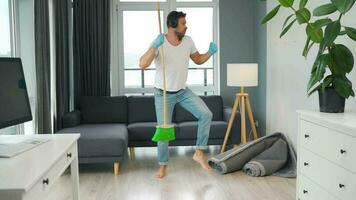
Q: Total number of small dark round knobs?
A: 7